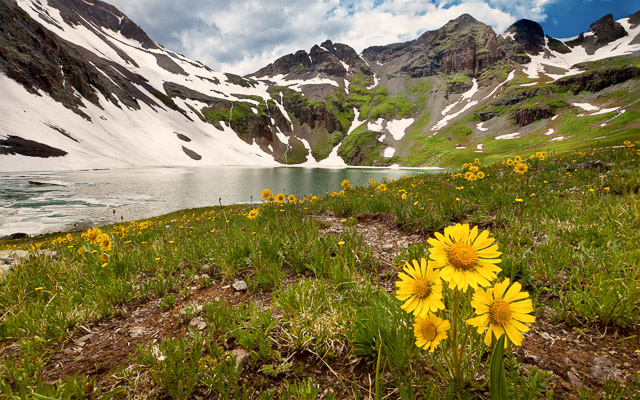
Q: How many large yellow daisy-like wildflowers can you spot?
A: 4